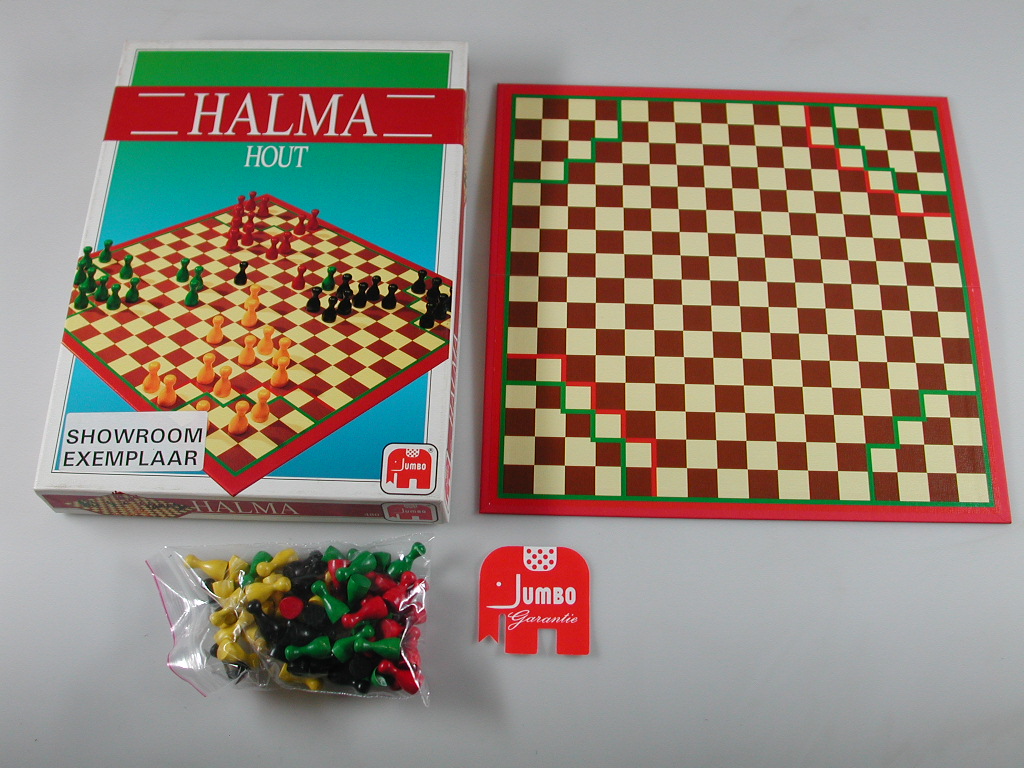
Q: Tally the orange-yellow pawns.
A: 14